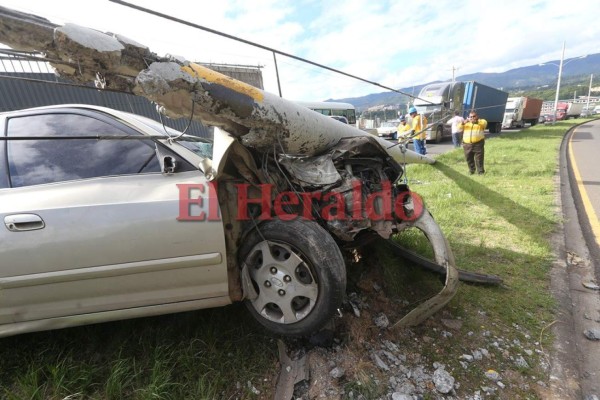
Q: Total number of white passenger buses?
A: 1